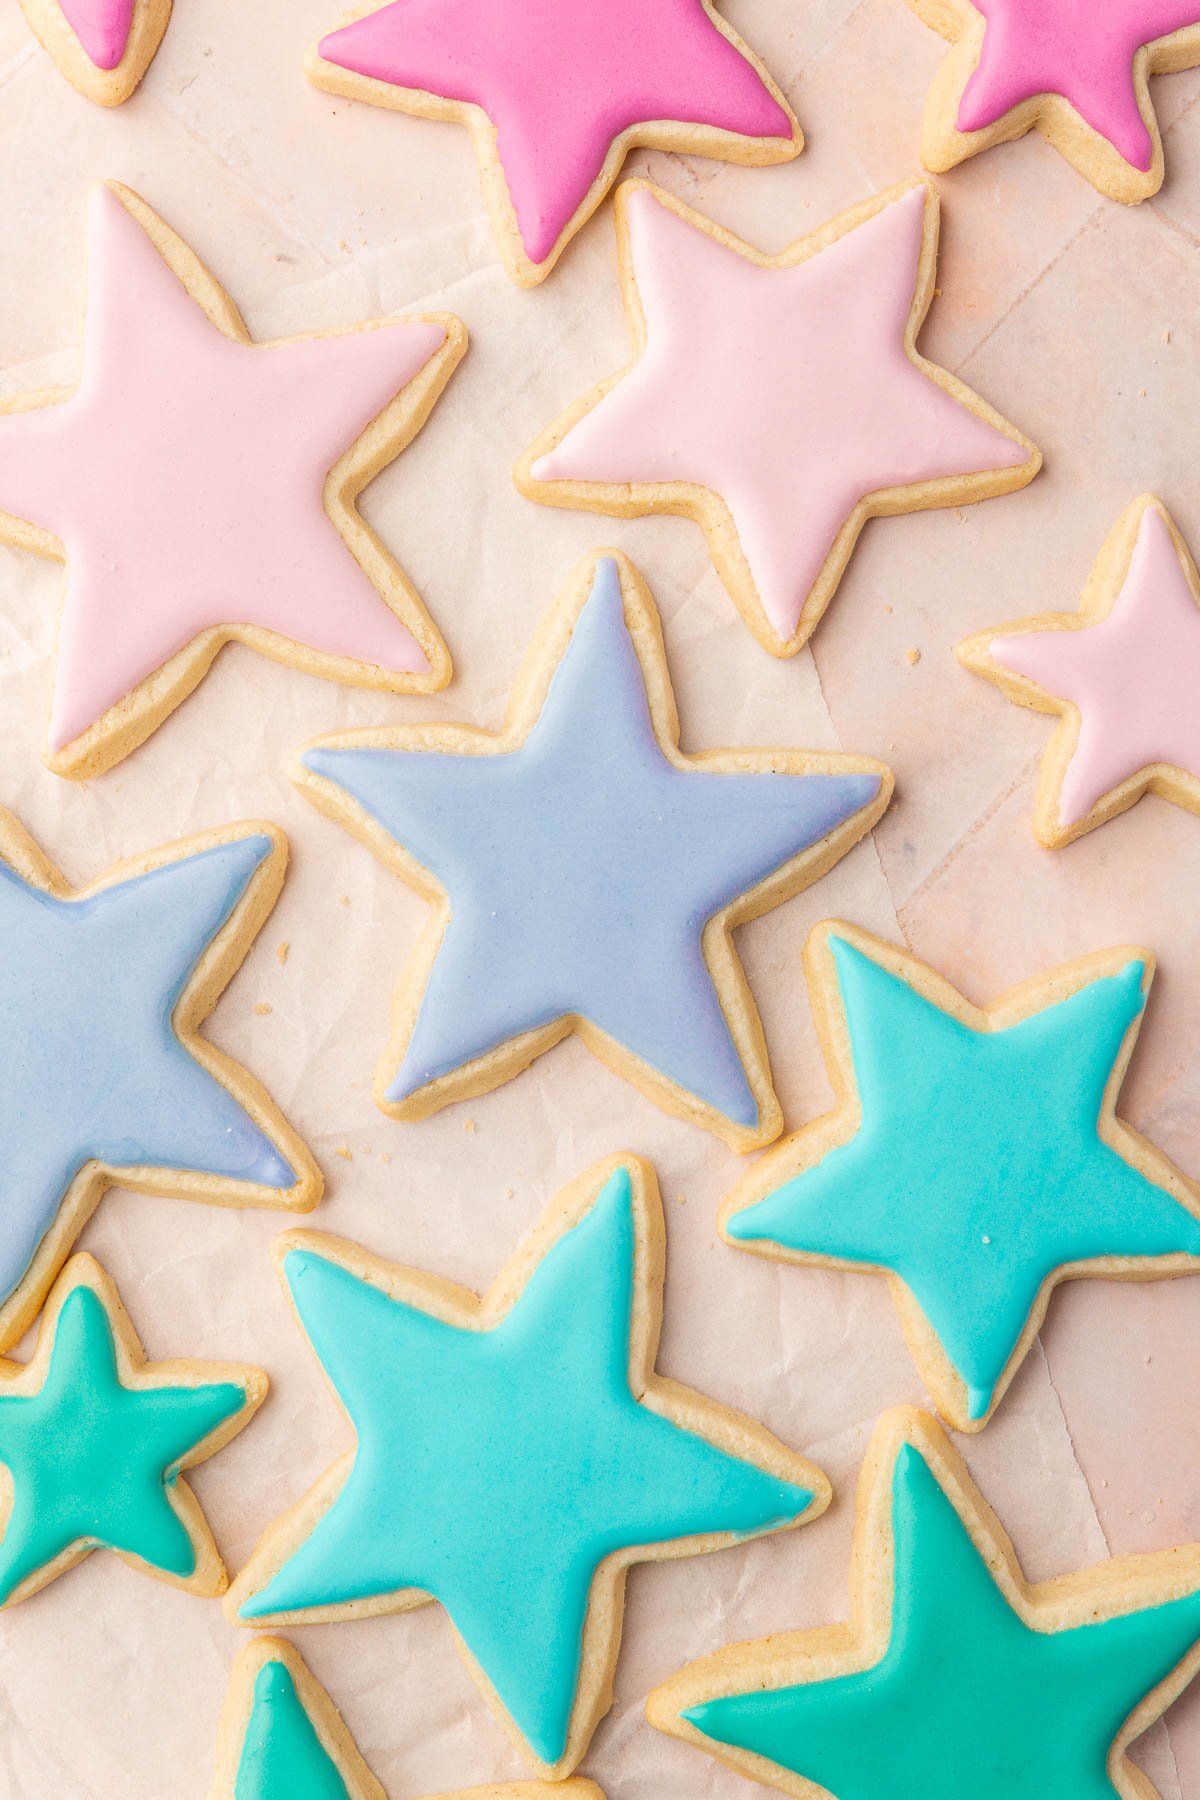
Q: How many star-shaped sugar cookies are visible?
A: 13